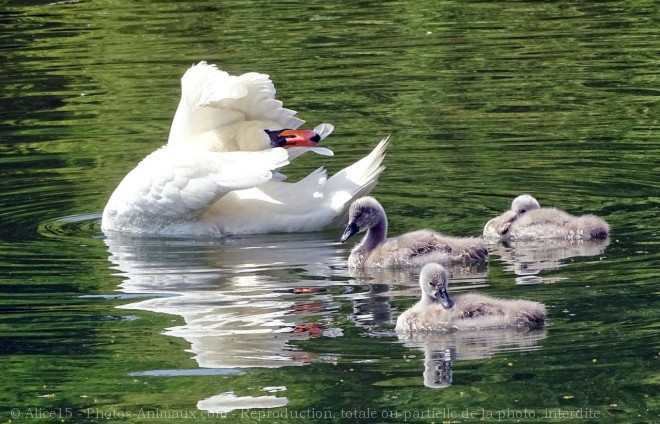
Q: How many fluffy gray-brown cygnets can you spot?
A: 3